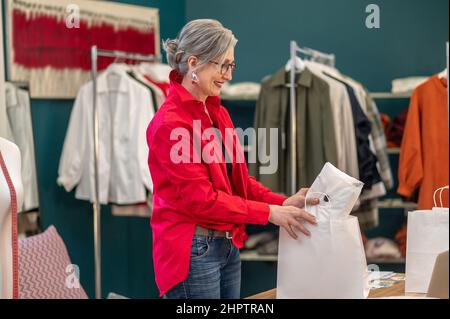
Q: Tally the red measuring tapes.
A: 1